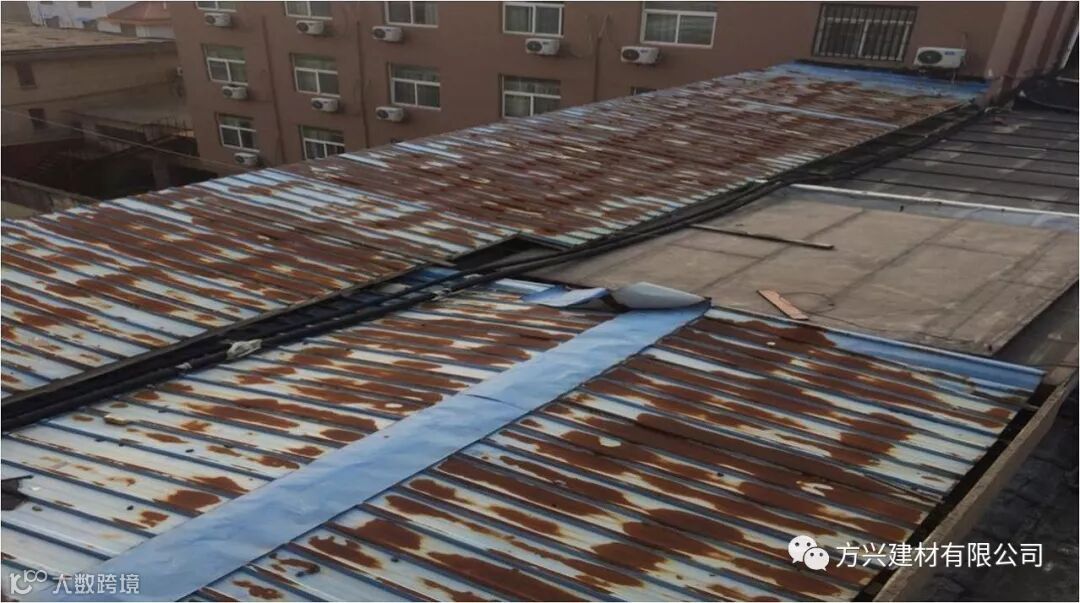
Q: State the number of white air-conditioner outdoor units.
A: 10